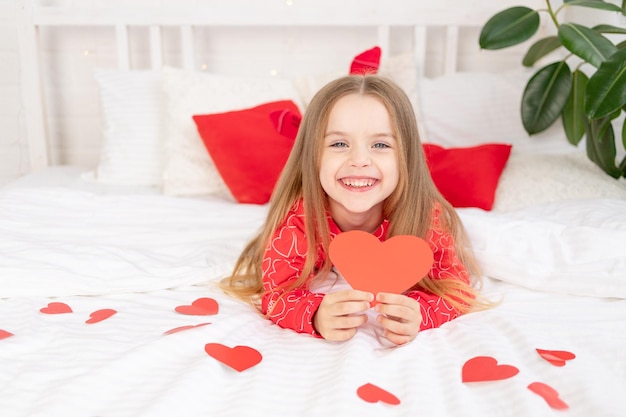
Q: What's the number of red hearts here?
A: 11